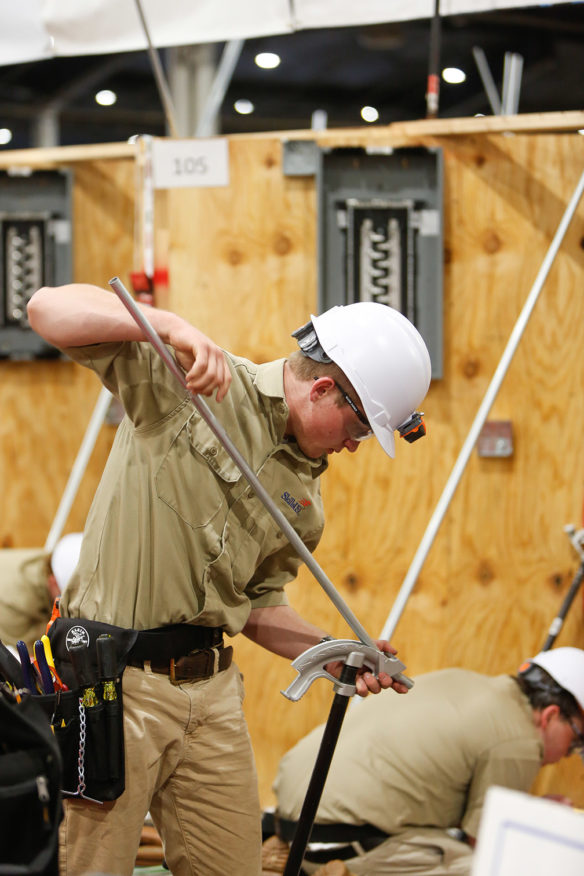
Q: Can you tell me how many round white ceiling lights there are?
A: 6